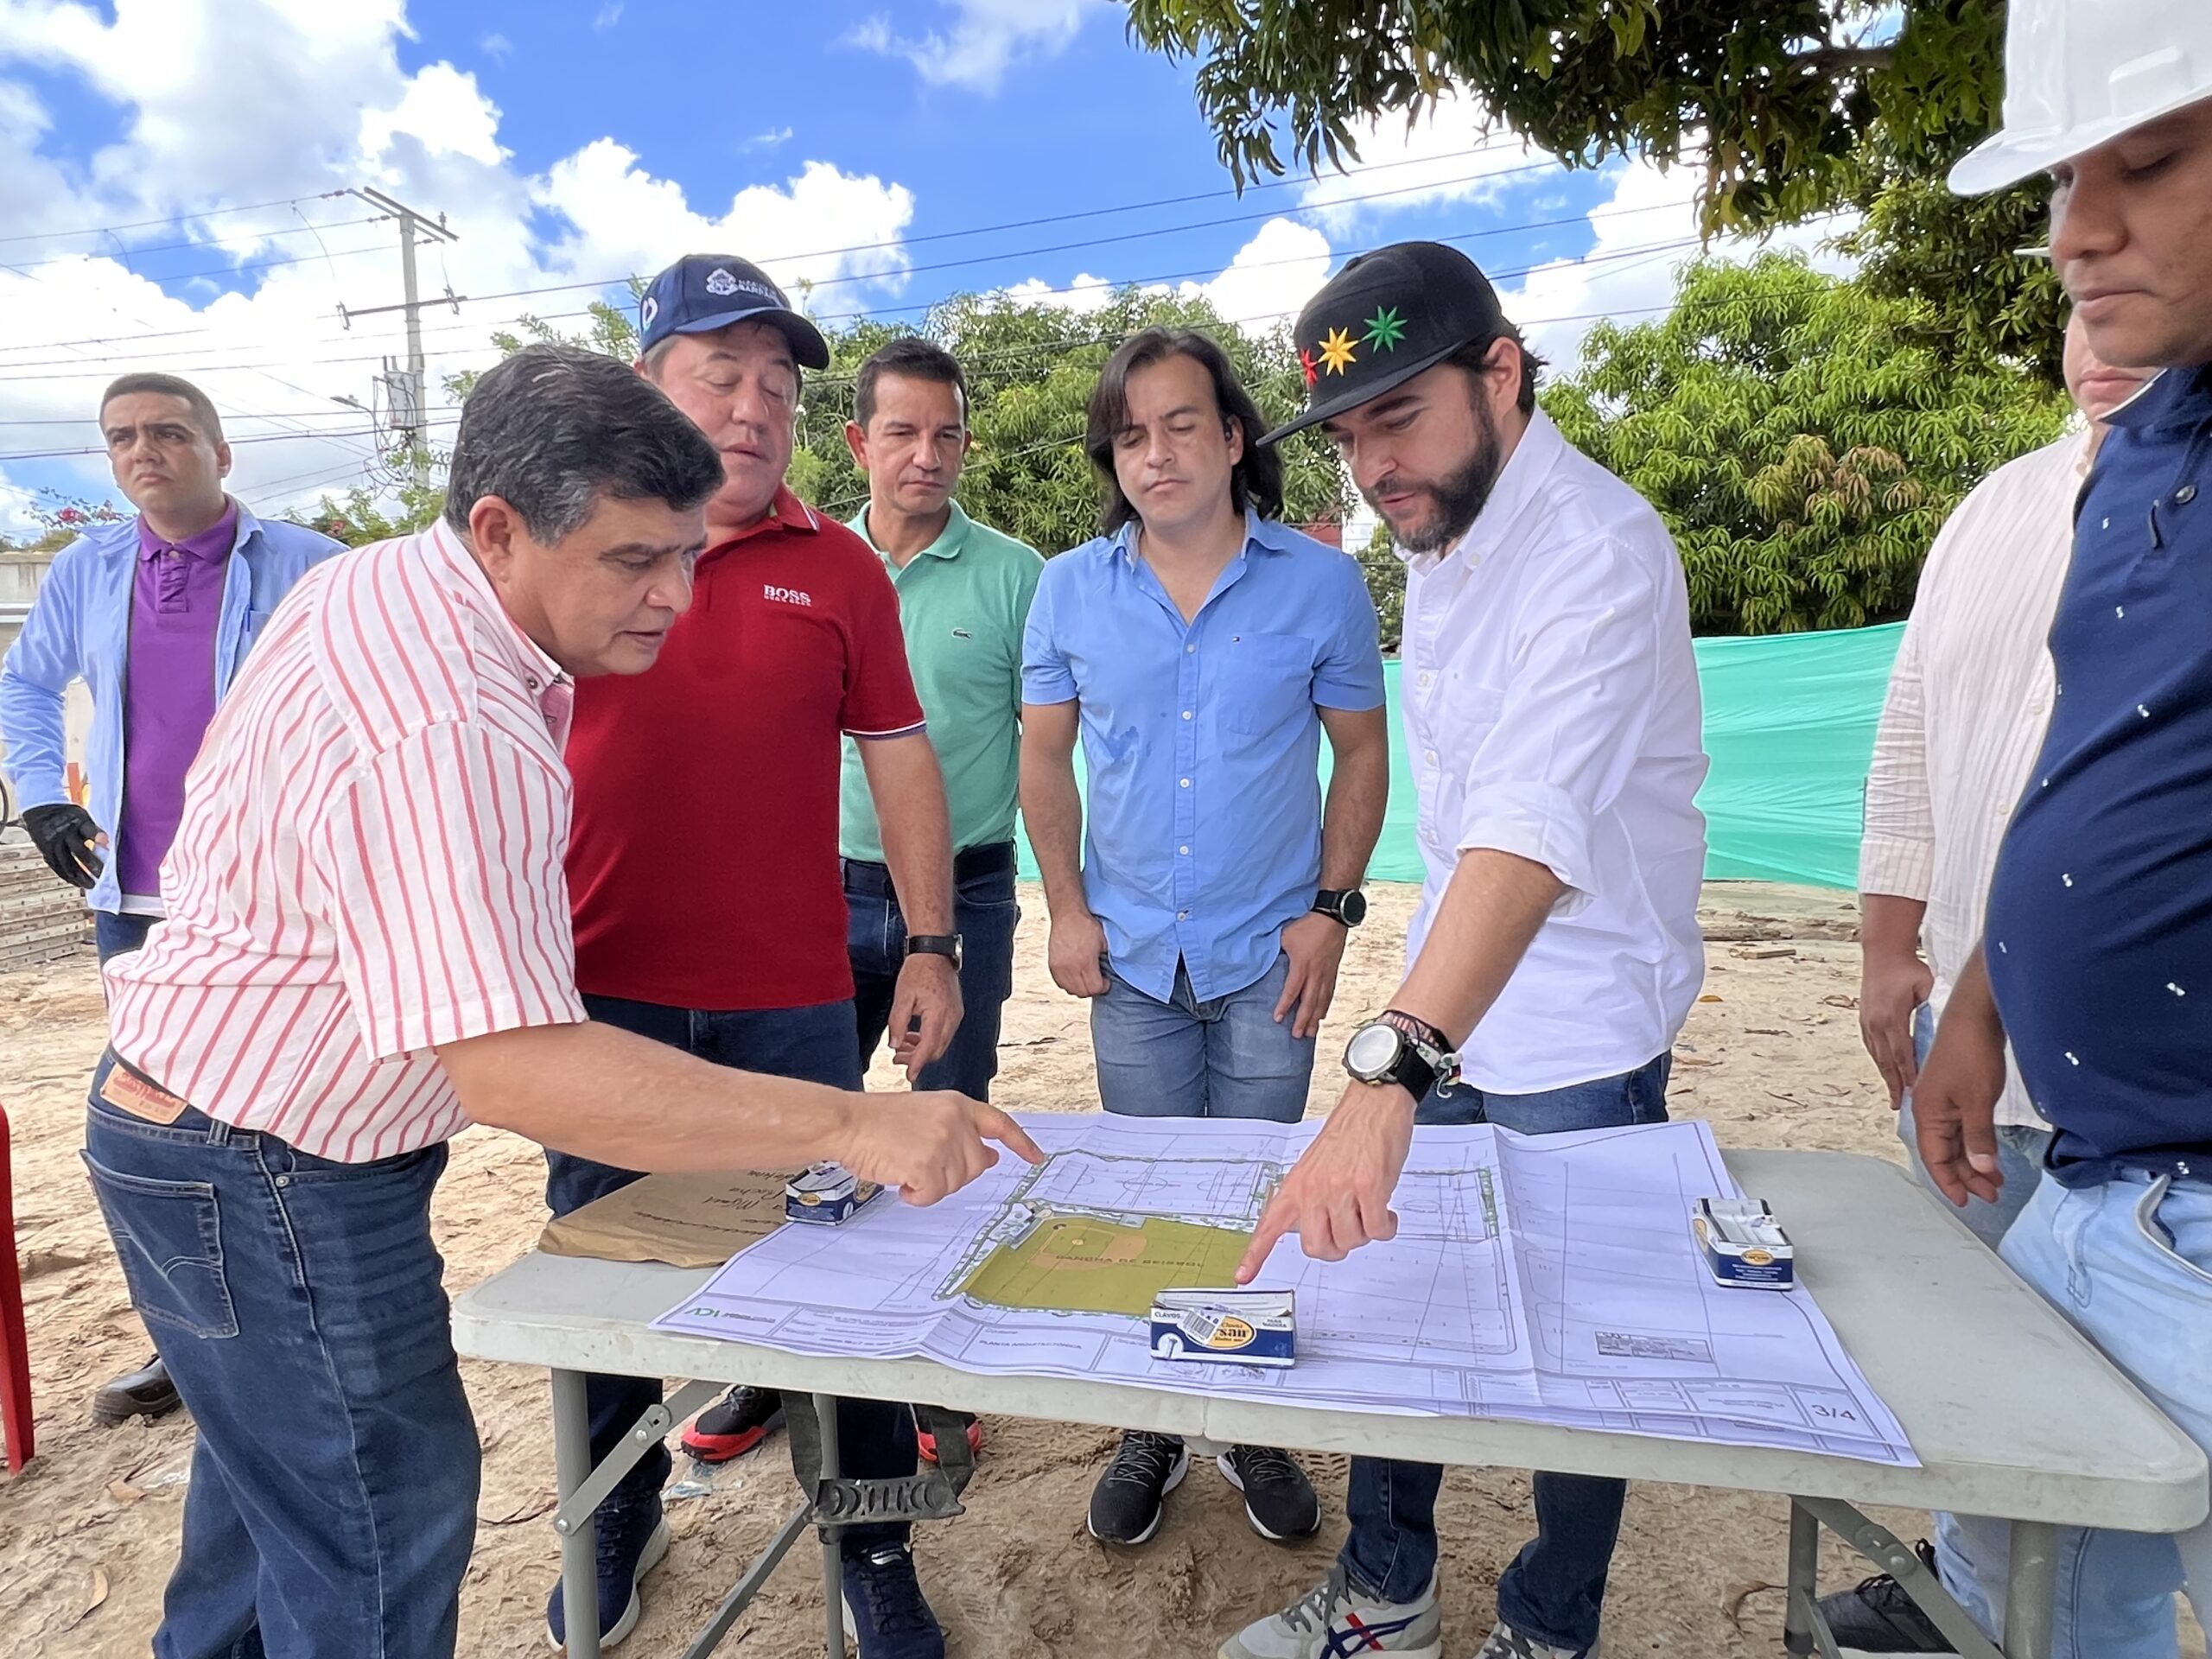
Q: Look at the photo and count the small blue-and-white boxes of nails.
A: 3